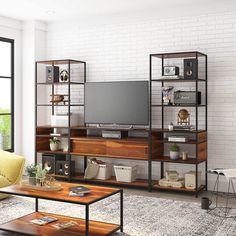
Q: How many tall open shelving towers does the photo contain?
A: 2